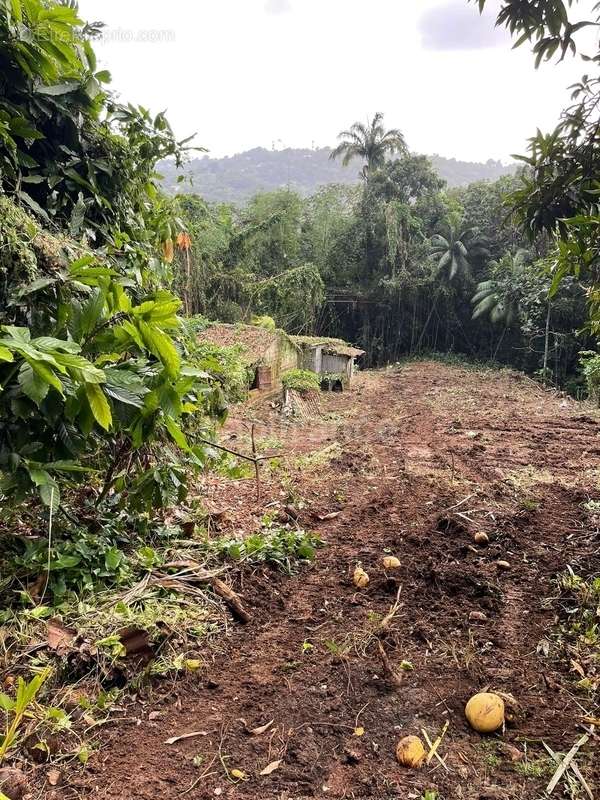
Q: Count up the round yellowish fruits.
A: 5